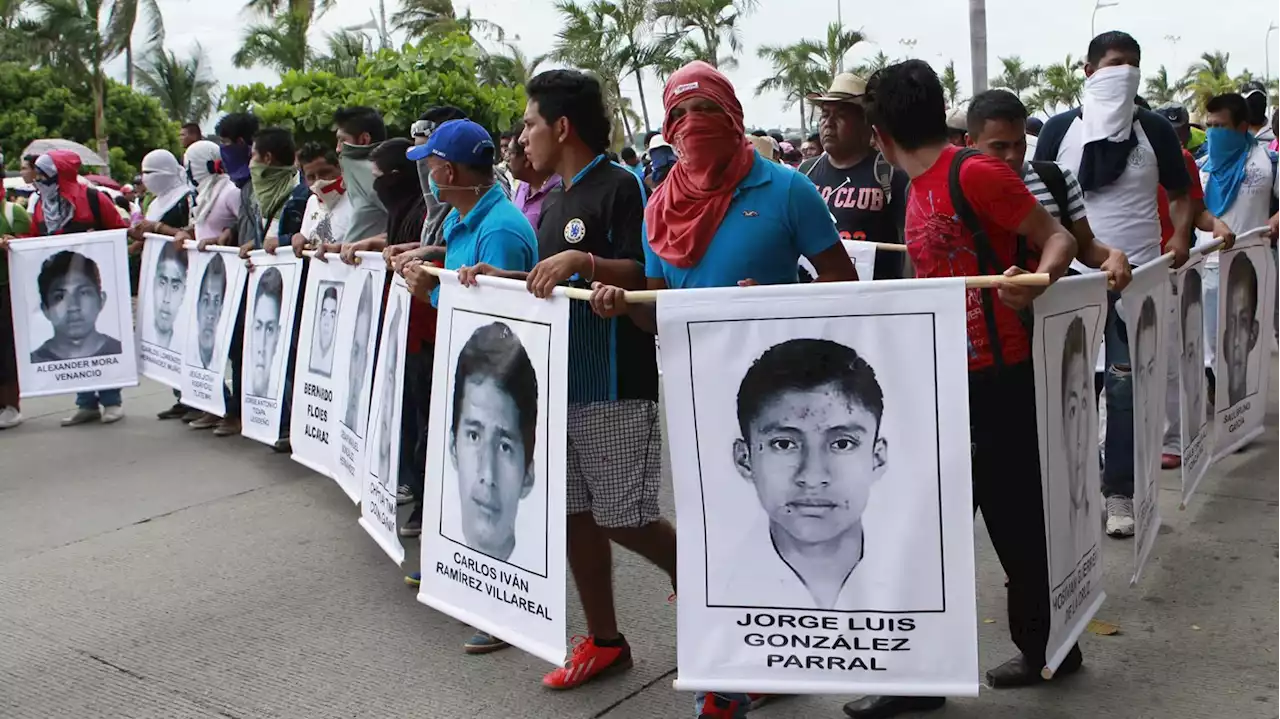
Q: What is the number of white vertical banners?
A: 13